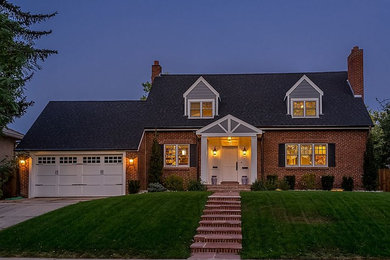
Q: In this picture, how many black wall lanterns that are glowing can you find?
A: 4